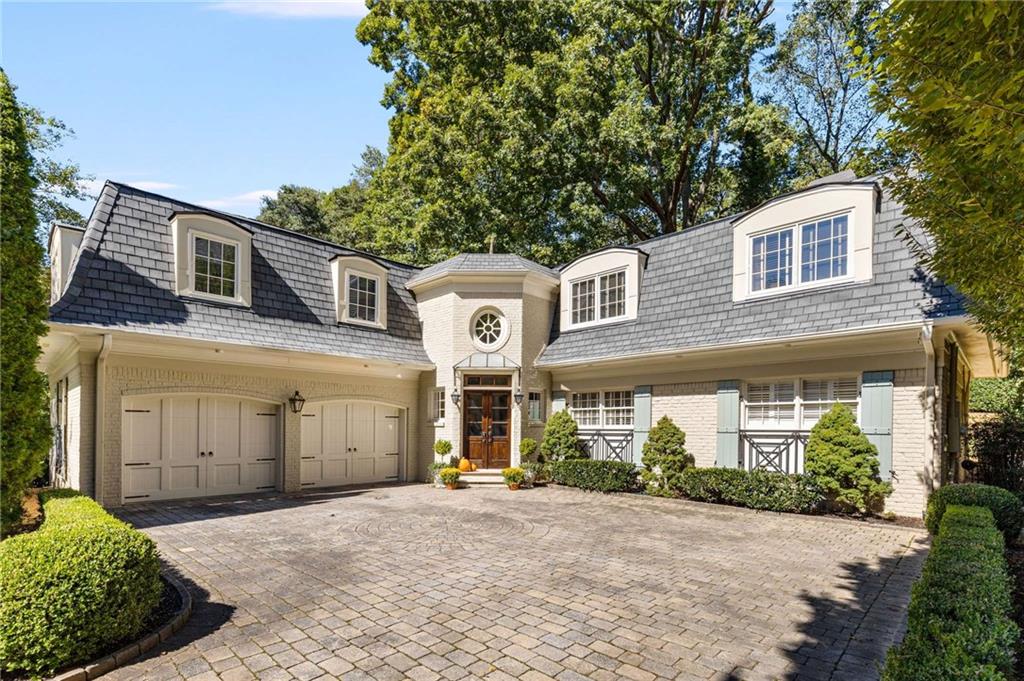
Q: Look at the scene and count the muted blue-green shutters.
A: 4